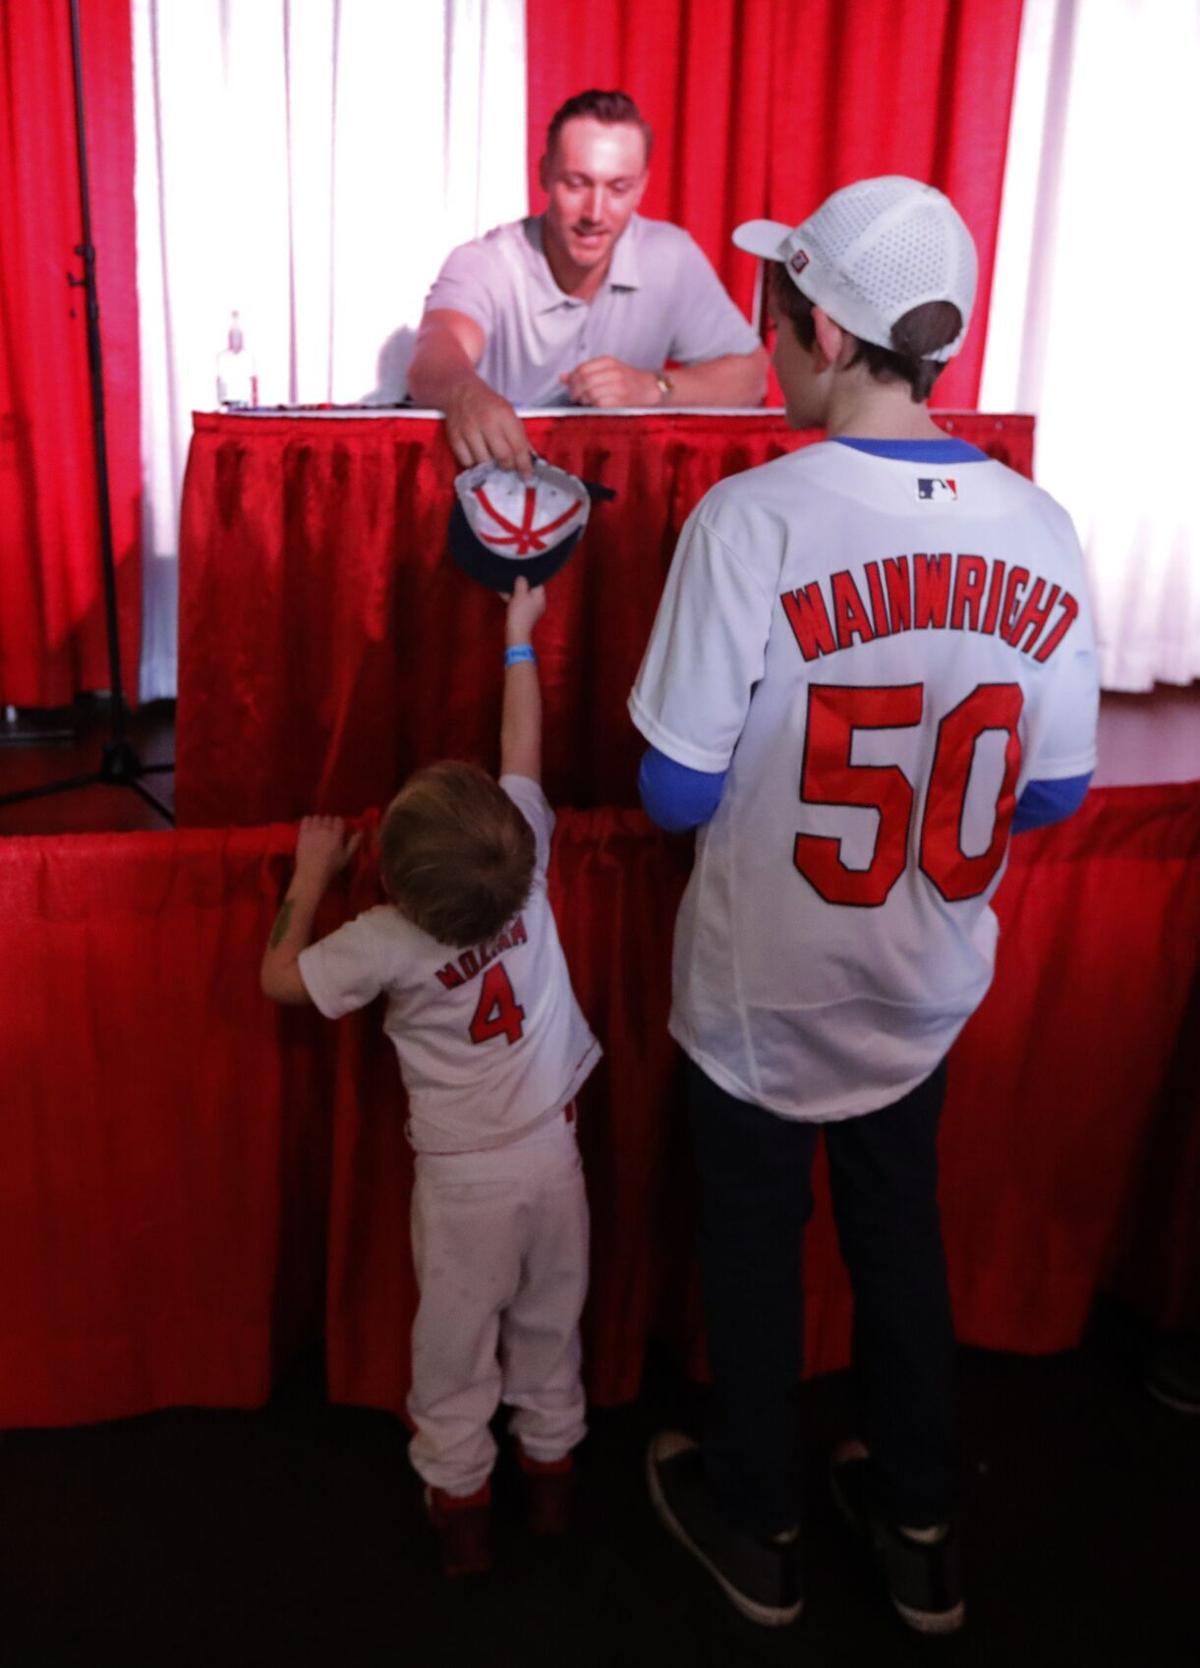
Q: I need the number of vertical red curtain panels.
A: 2